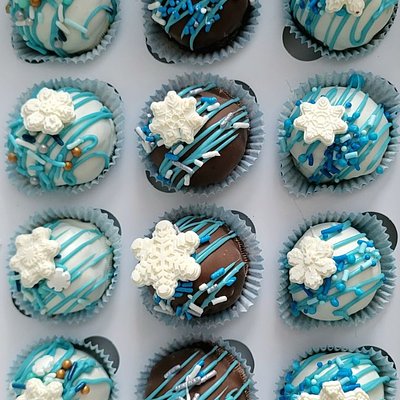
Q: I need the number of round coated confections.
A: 12